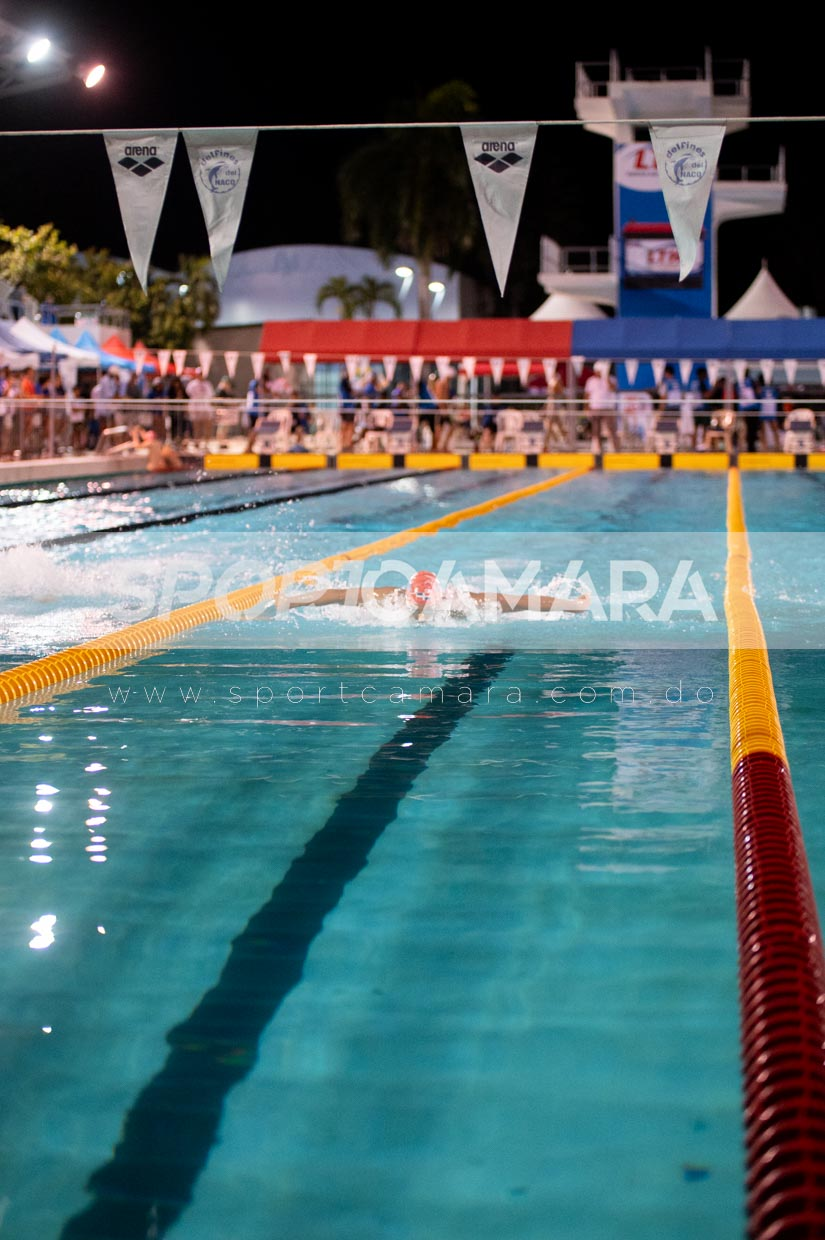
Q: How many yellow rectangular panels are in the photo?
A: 10